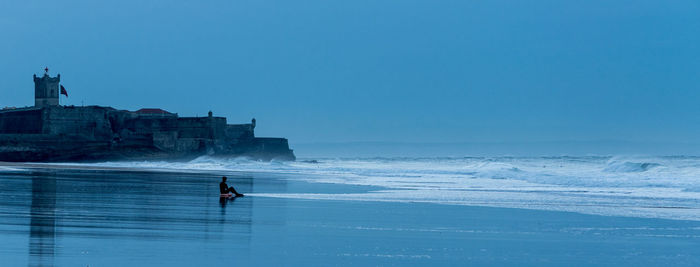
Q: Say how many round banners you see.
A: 0